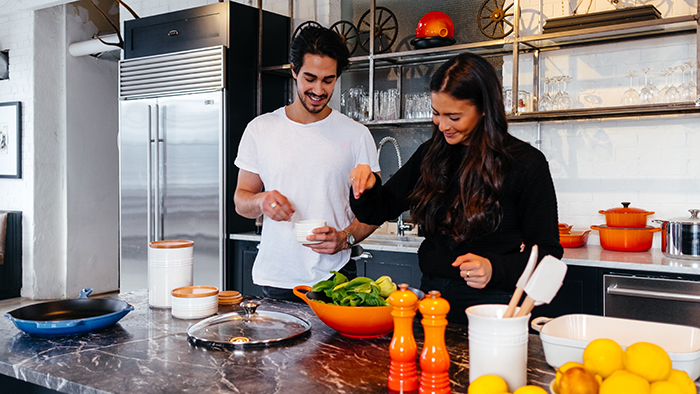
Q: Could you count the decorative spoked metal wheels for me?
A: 4